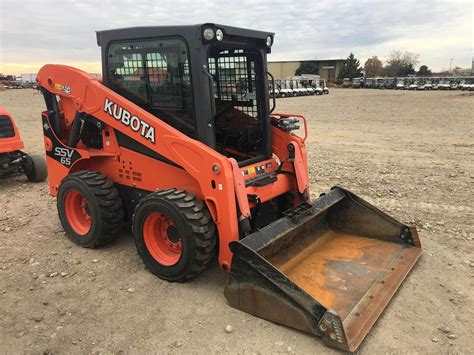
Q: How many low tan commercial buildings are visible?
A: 1